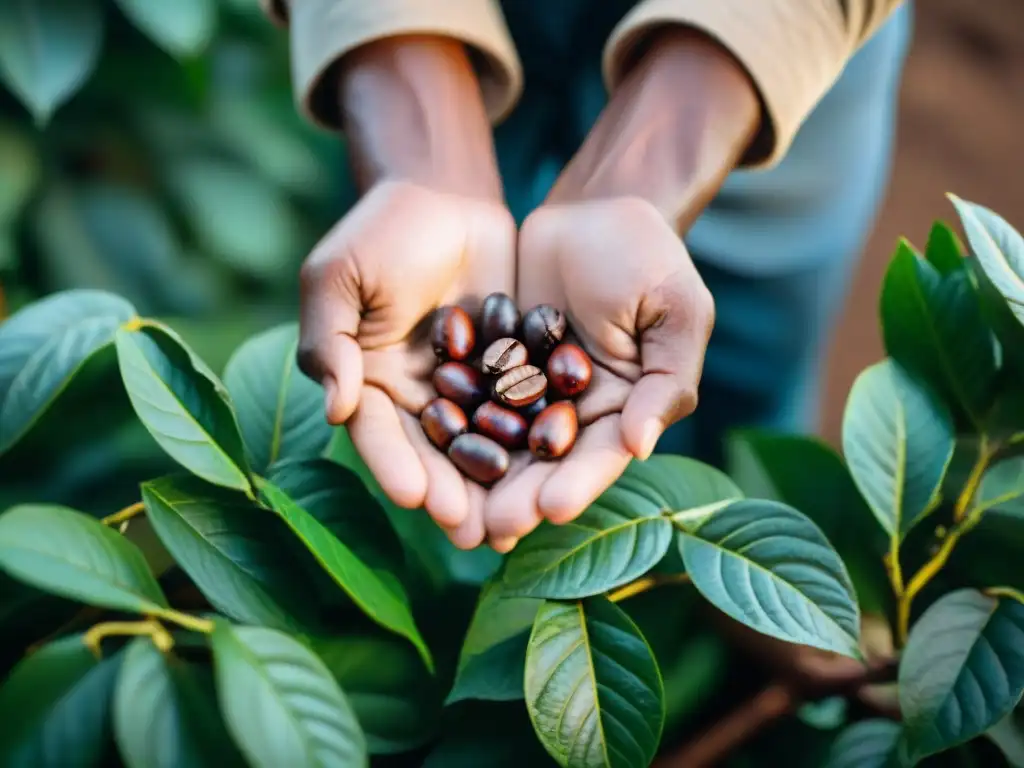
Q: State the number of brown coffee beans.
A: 2